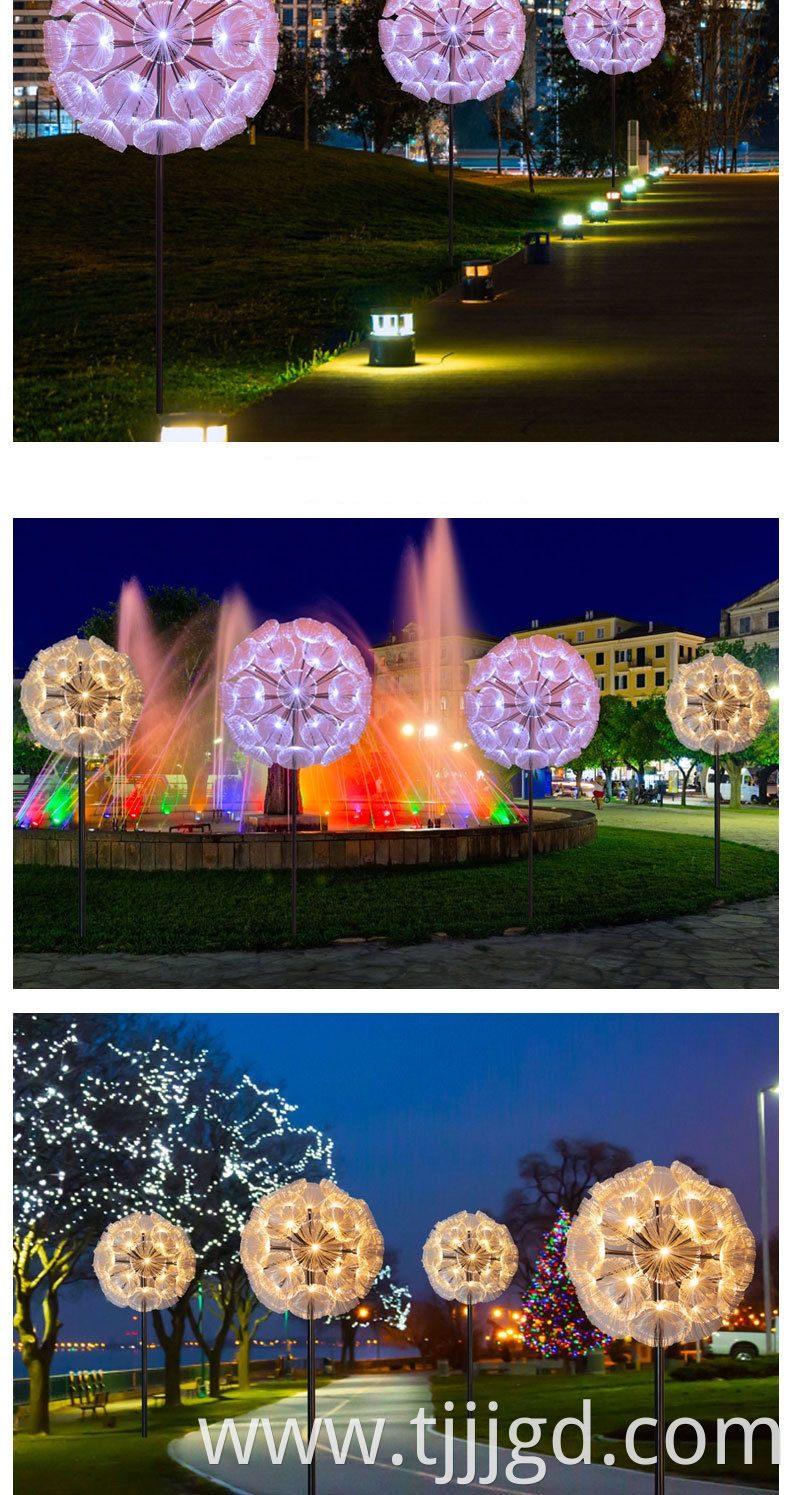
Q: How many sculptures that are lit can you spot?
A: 11